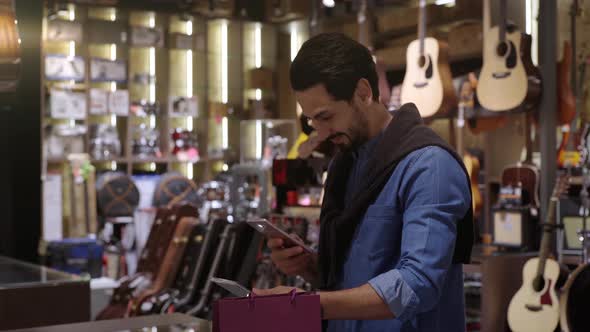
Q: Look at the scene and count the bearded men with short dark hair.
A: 1